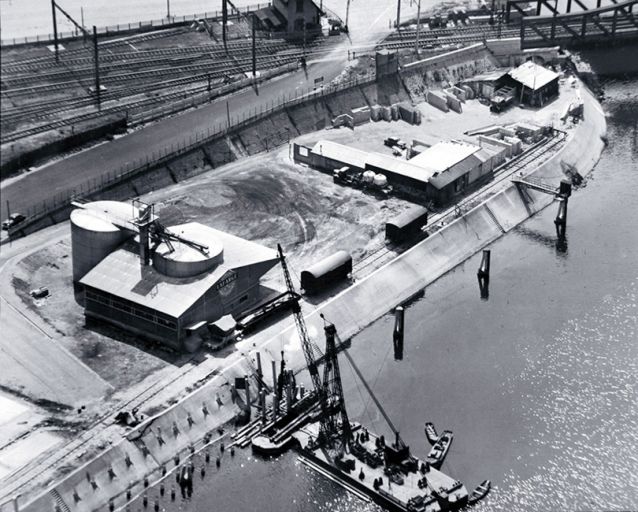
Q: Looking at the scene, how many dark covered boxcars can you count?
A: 2